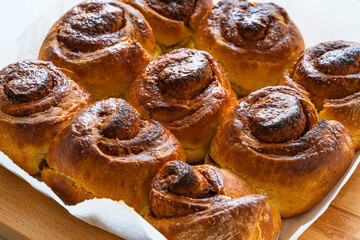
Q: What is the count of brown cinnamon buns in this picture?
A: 9